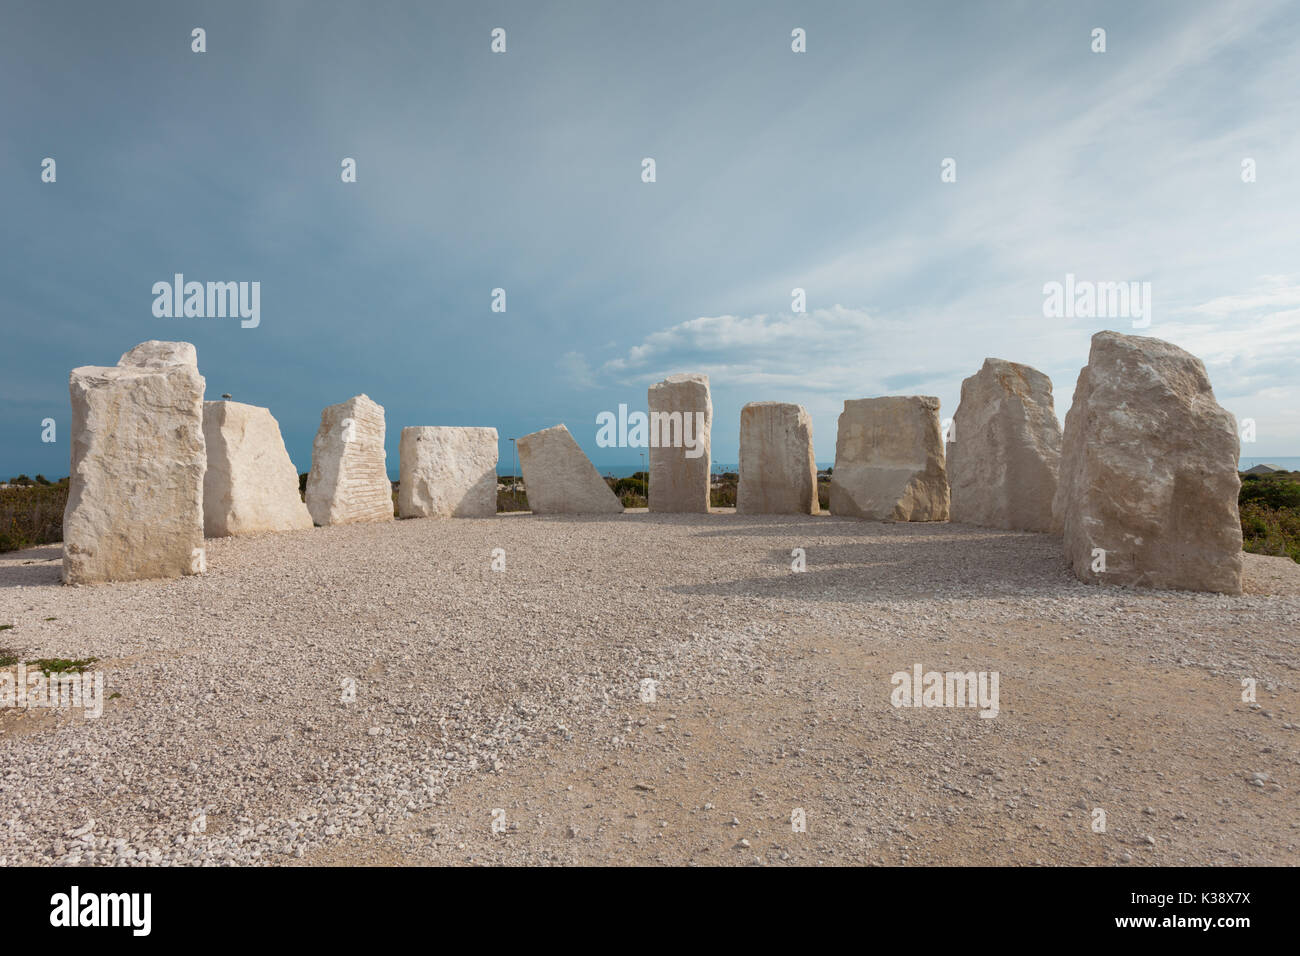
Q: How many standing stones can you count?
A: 12